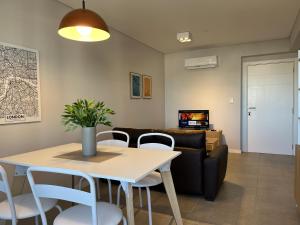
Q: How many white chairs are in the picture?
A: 4